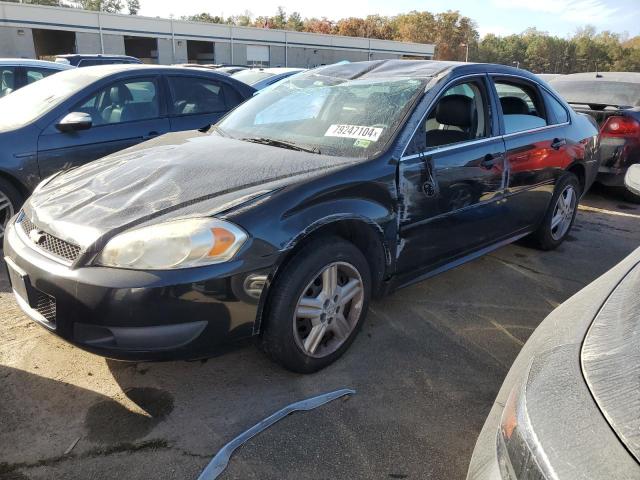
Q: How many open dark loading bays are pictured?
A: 3